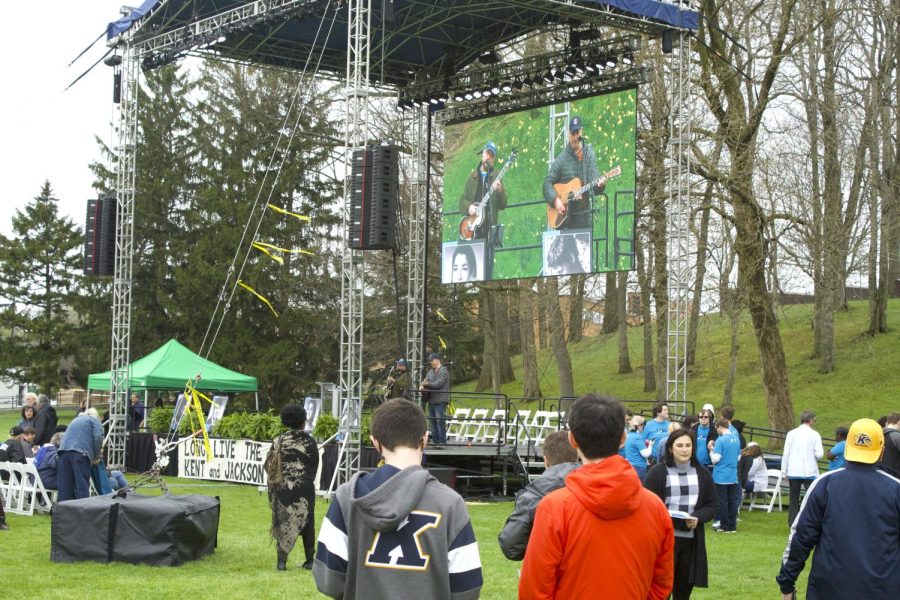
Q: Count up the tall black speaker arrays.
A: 2